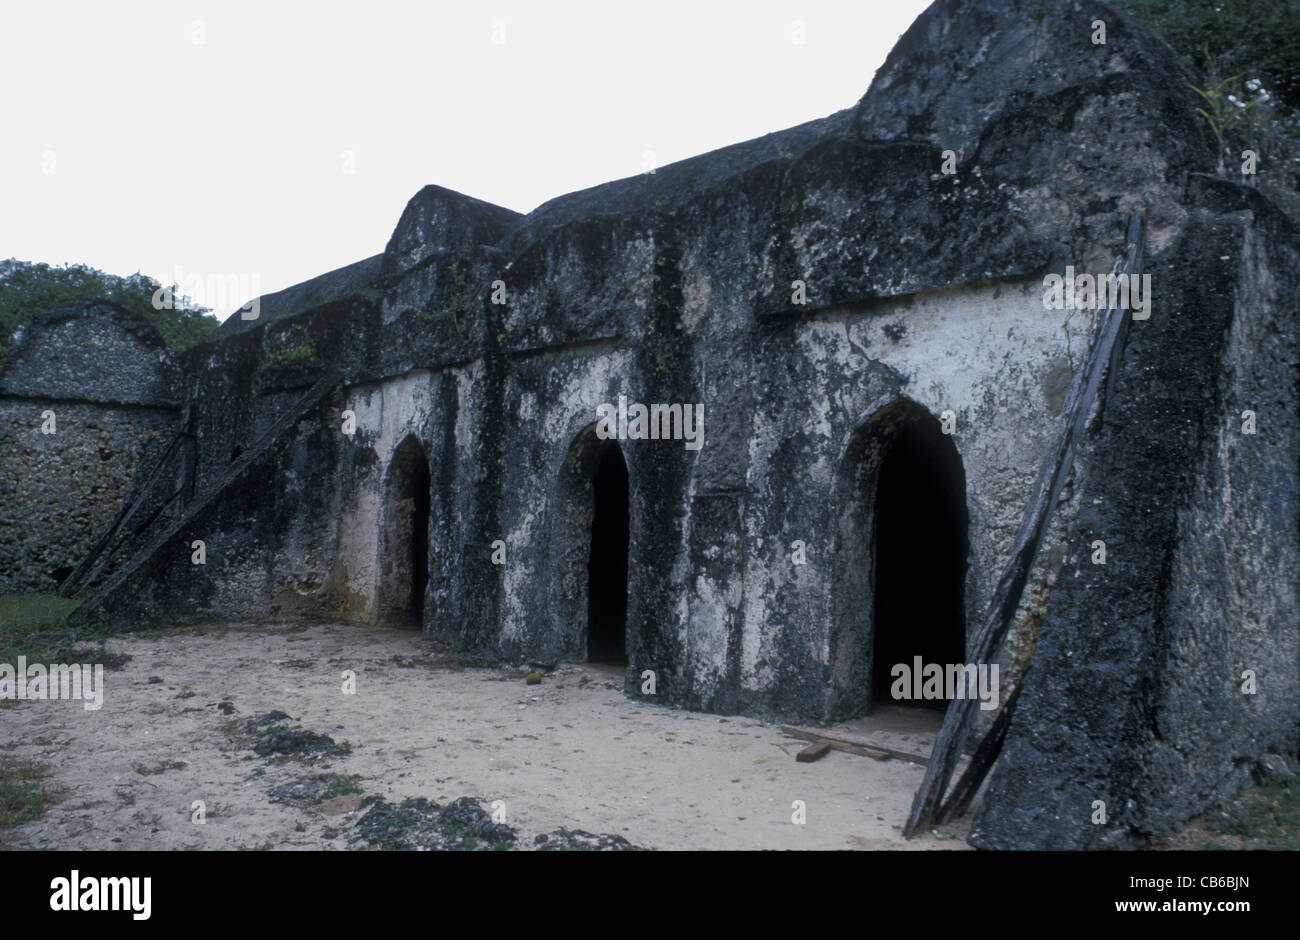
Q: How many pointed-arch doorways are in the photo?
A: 3